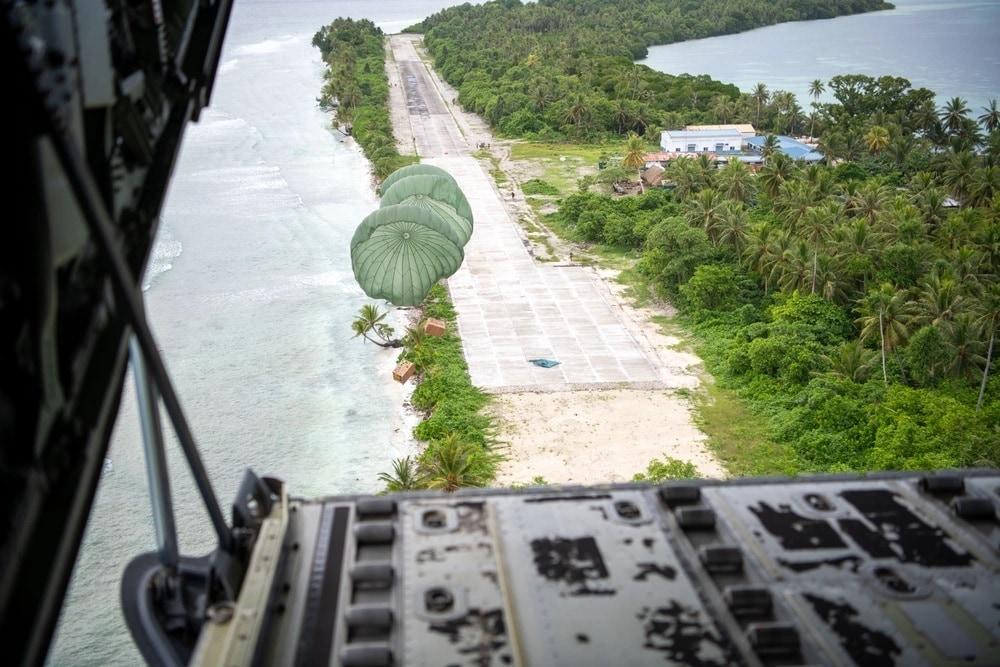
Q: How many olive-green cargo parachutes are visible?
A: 3